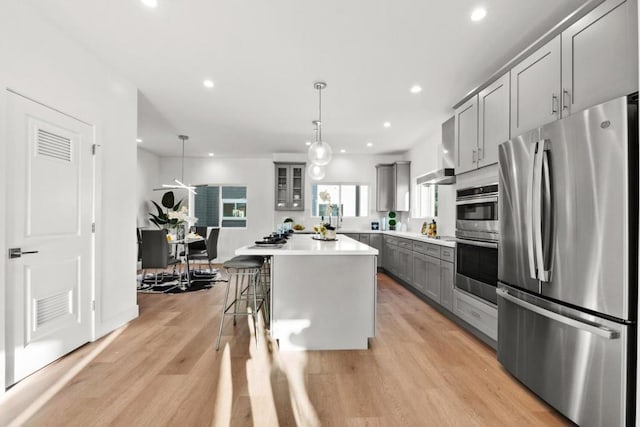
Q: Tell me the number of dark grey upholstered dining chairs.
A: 4